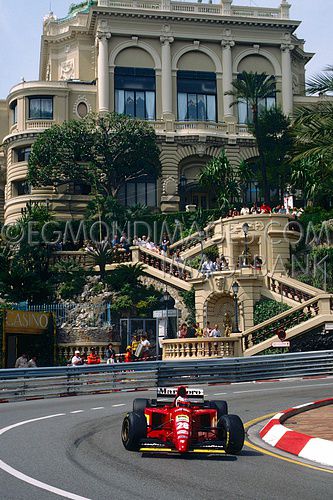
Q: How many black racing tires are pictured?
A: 4